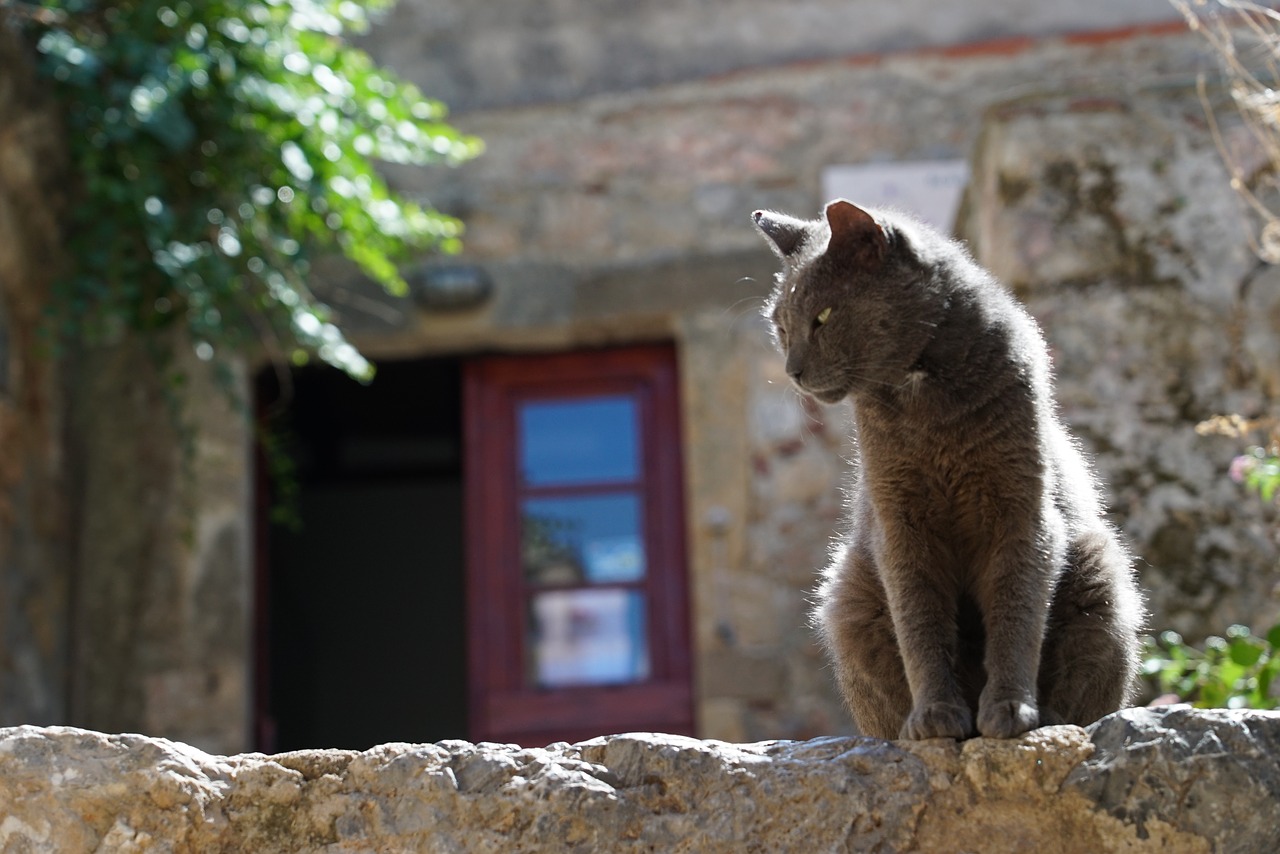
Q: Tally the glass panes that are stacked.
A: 3